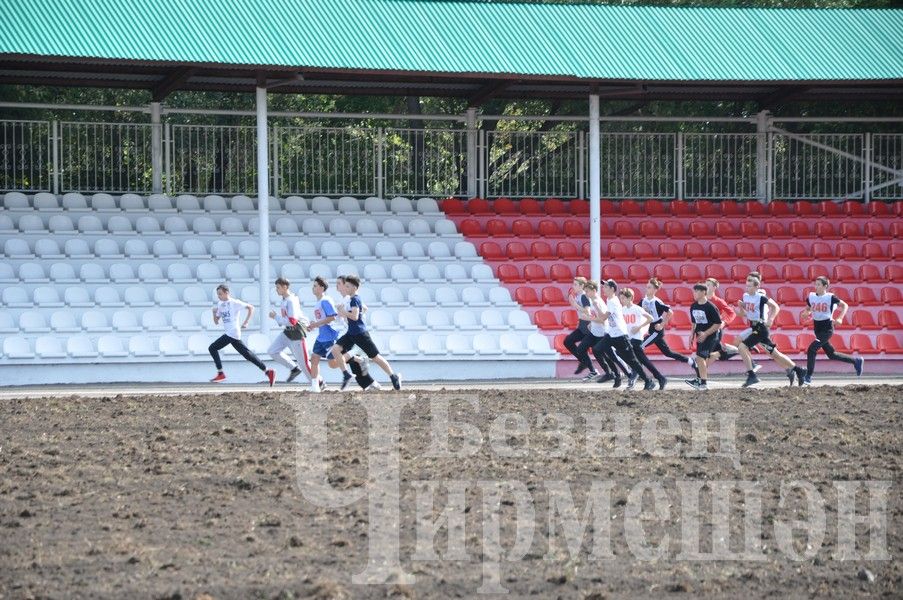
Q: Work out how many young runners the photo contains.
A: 15